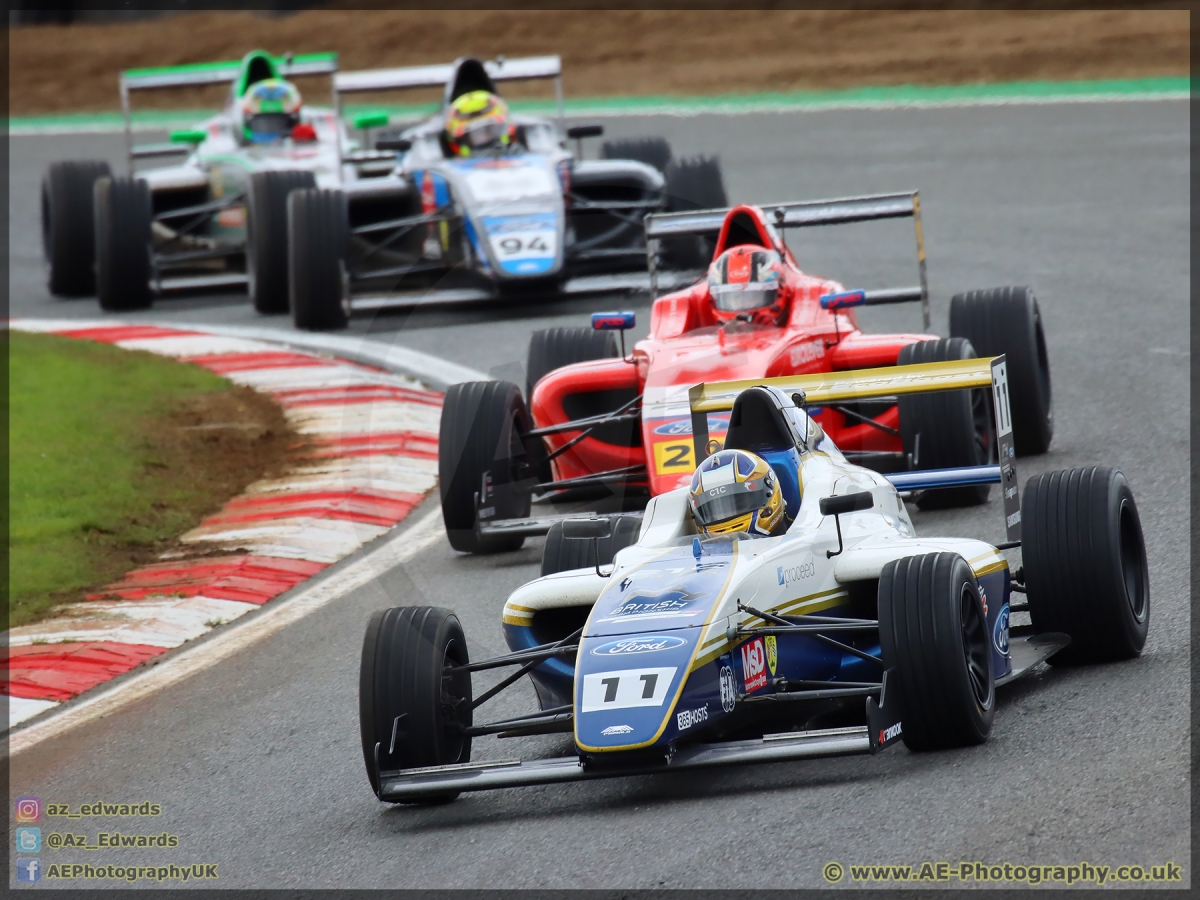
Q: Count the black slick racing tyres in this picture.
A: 14